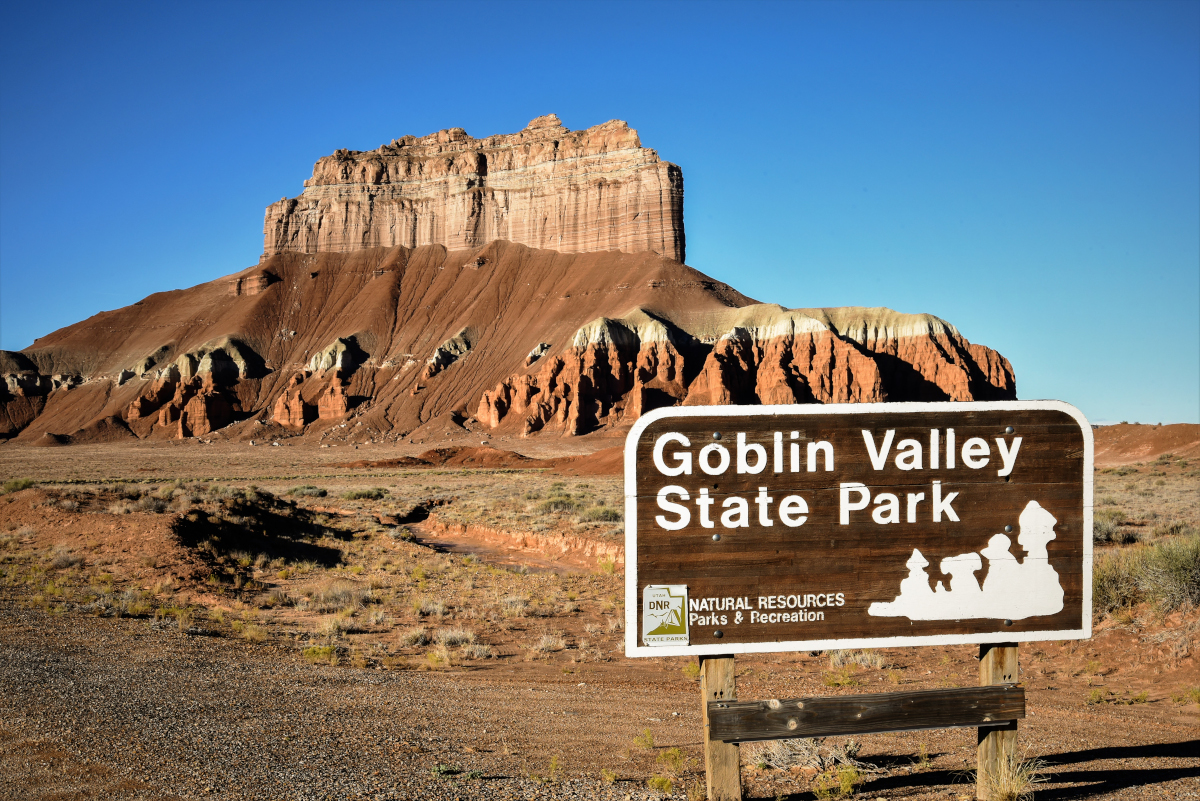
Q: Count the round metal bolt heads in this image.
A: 6